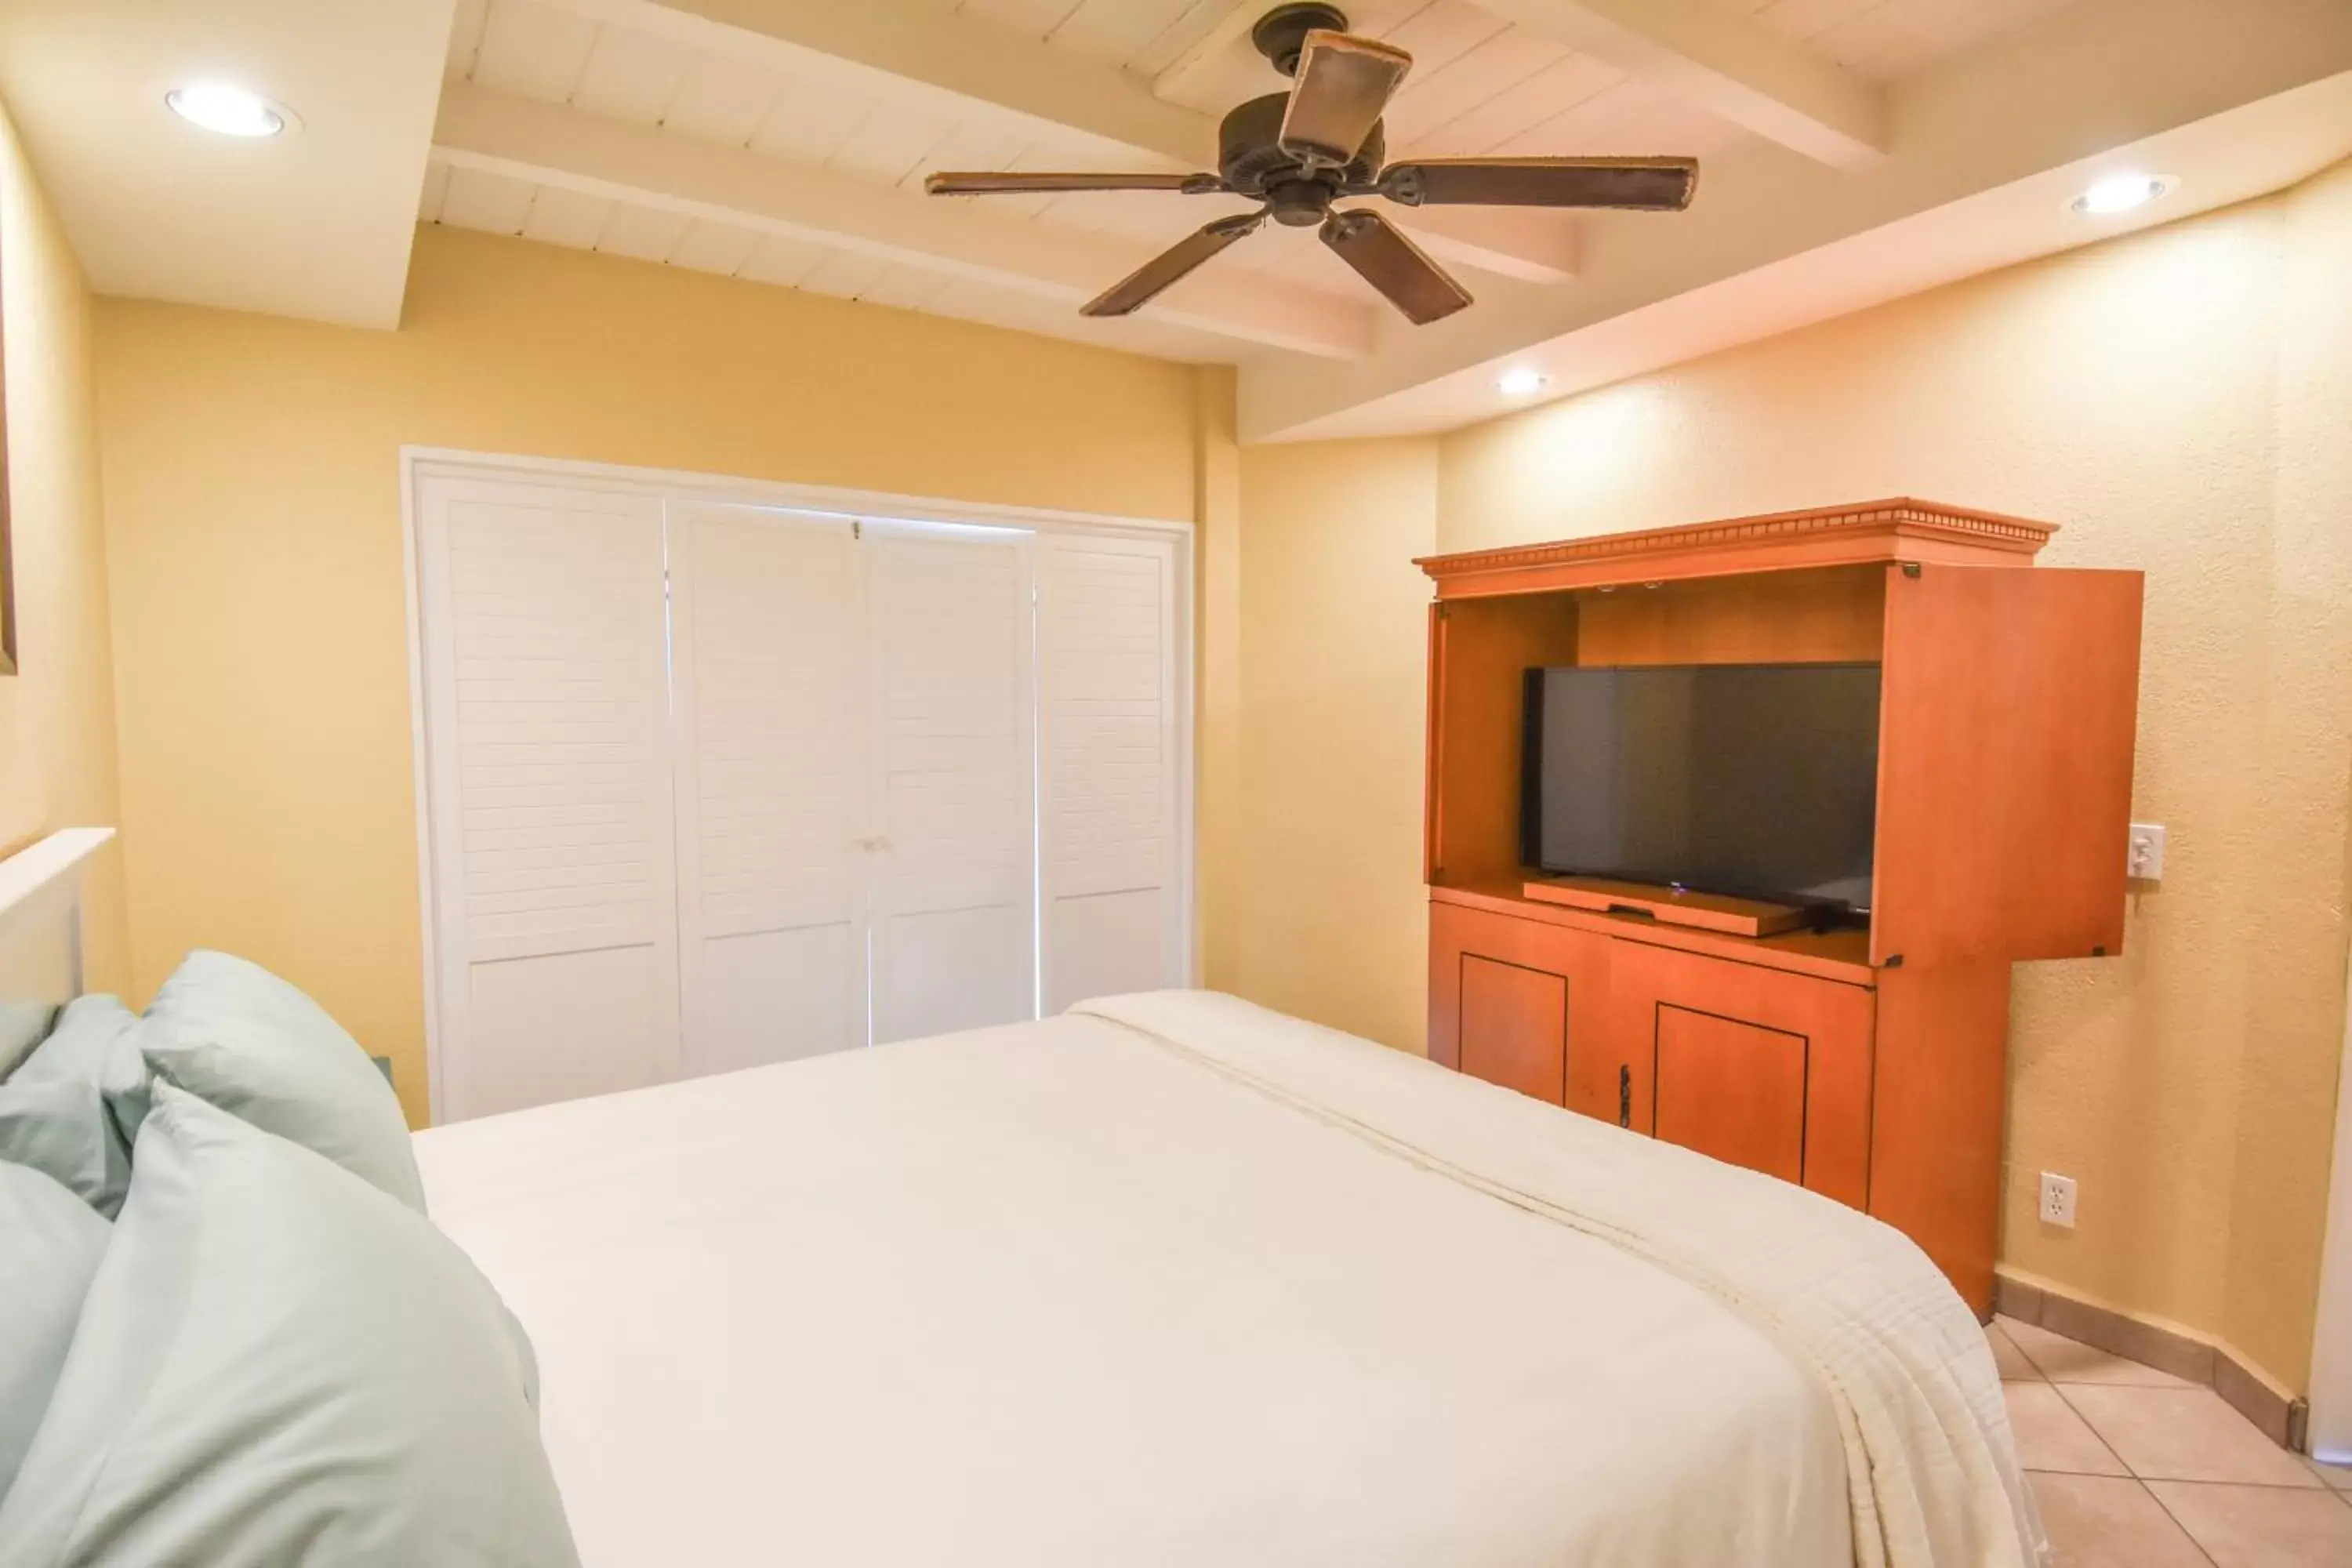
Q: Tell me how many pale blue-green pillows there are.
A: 4